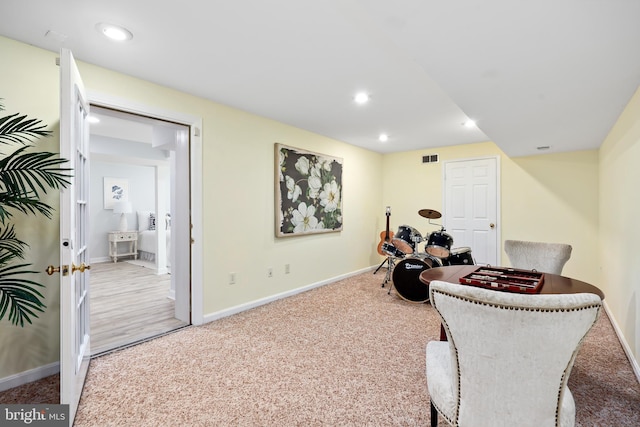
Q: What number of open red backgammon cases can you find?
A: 1